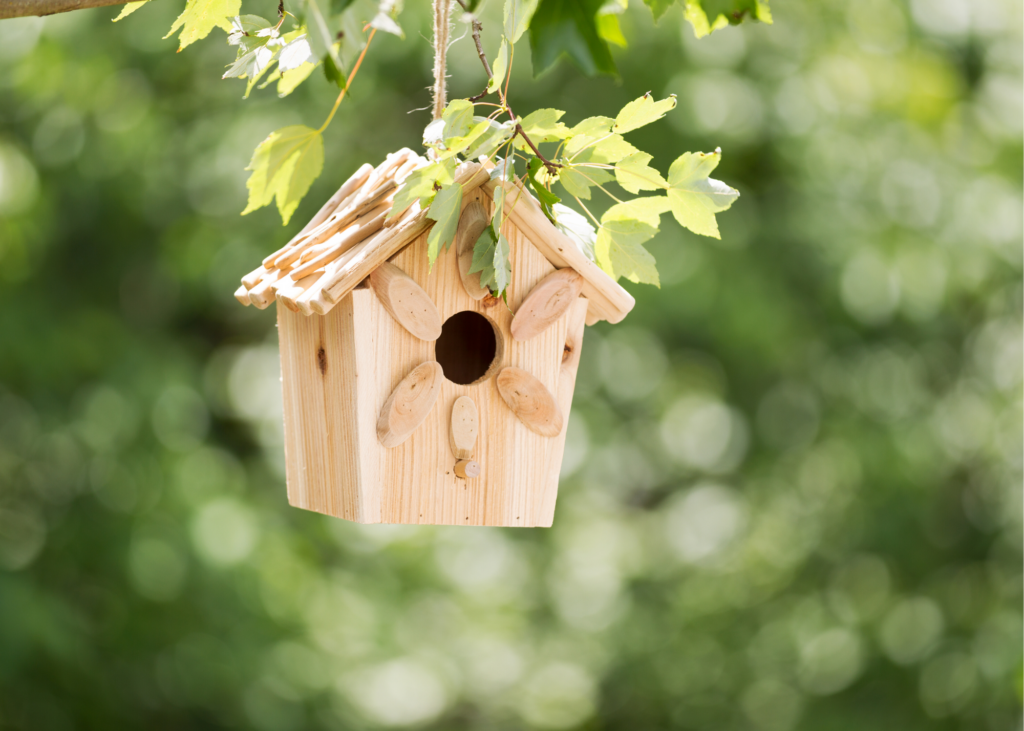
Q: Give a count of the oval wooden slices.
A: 6